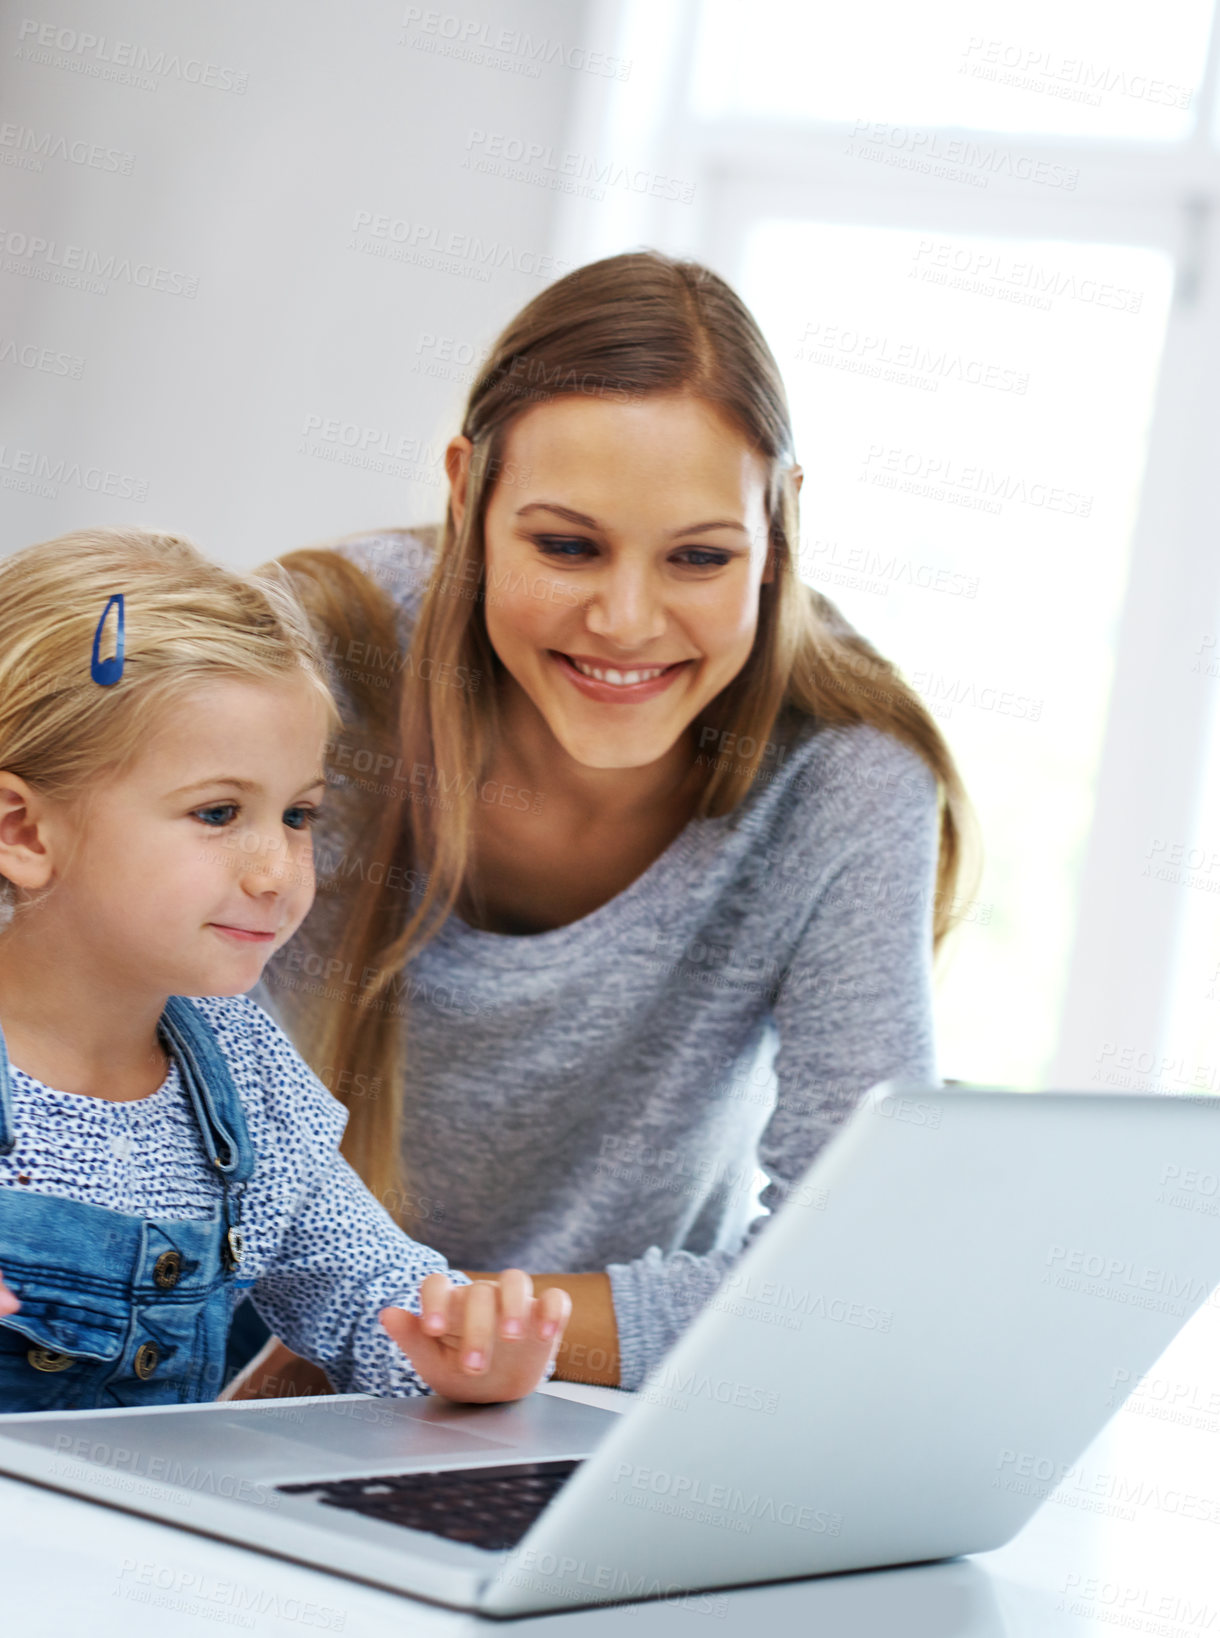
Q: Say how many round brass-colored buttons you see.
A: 4